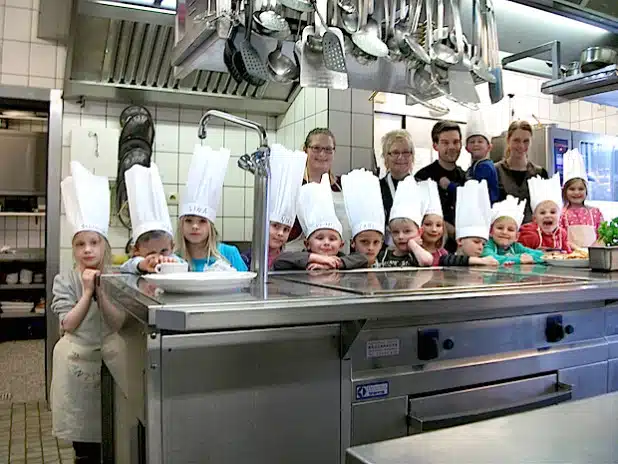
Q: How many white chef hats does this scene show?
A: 13